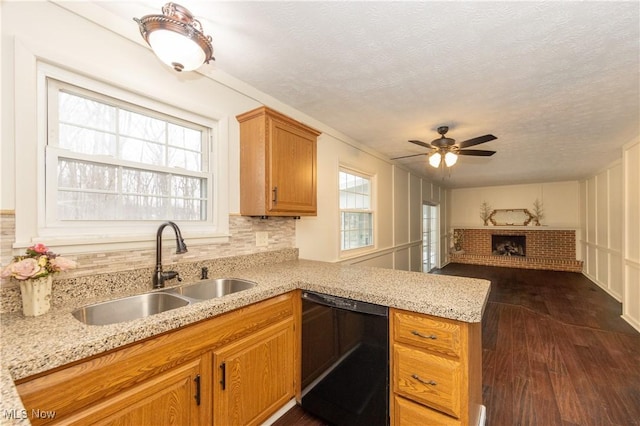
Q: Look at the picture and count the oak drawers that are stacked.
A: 3